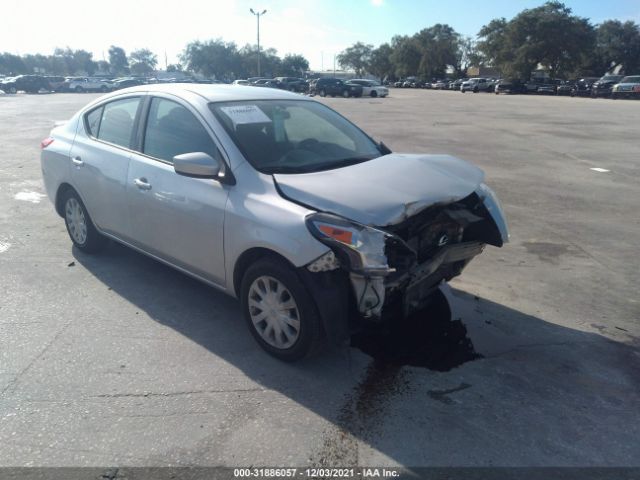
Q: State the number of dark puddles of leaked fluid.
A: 1